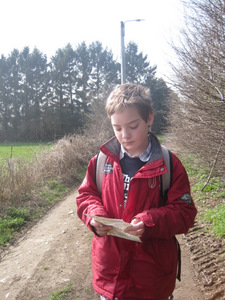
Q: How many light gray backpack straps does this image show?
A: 2